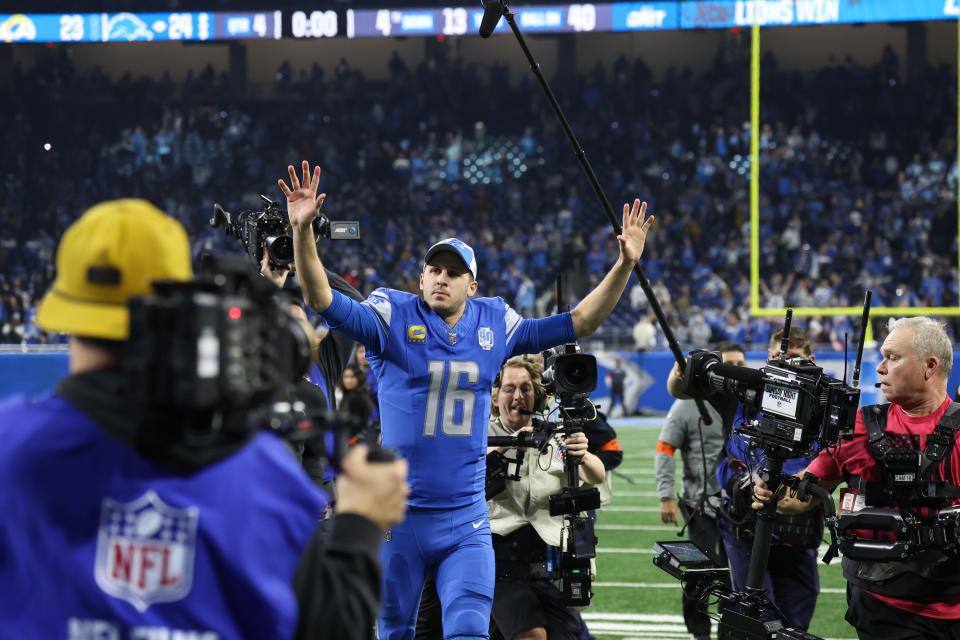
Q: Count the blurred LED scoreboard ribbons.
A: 1